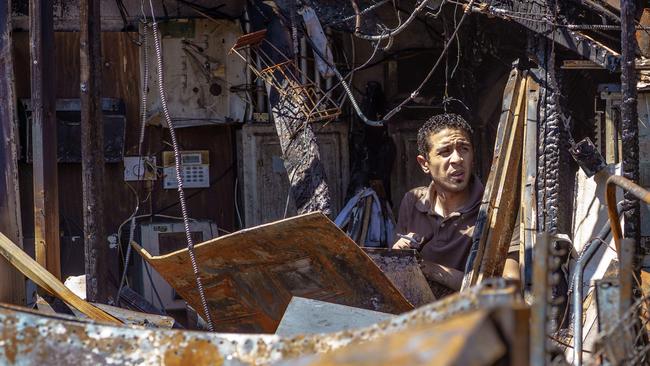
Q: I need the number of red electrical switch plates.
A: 0